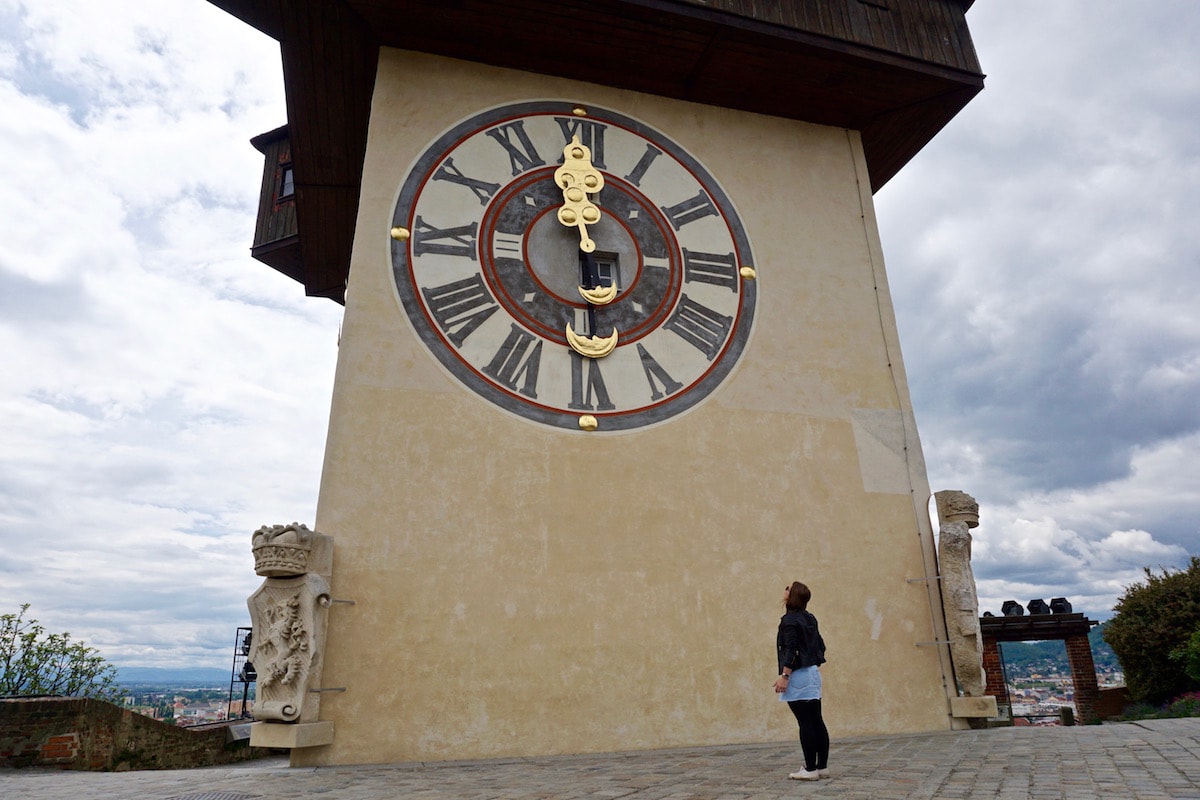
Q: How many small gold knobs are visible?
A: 4